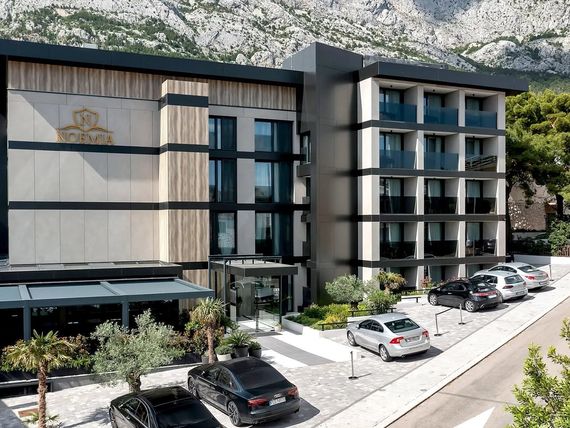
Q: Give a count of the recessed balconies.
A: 12